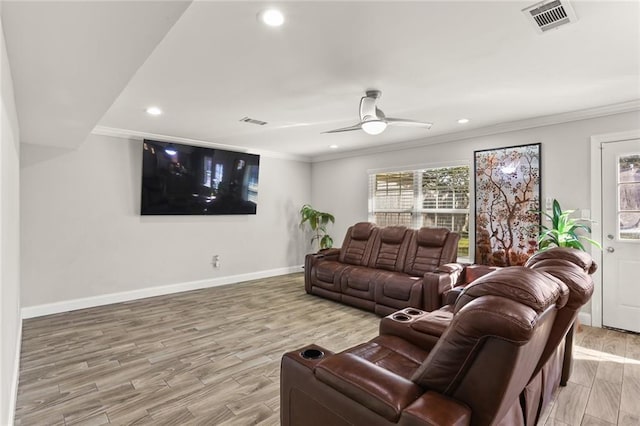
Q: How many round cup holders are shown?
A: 3